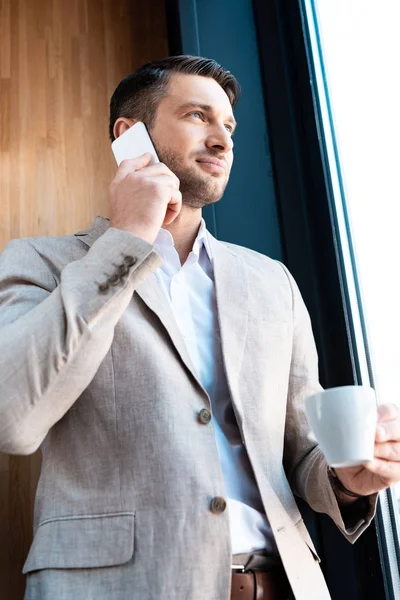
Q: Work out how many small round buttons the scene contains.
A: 6